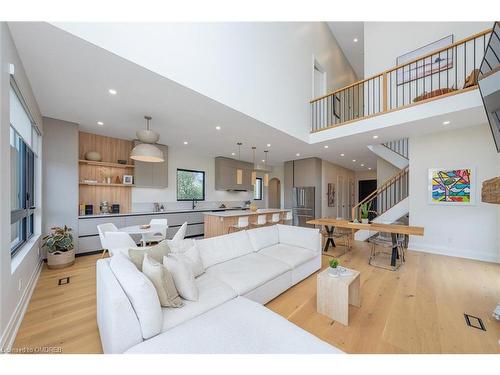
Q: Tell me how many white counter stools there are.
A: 4